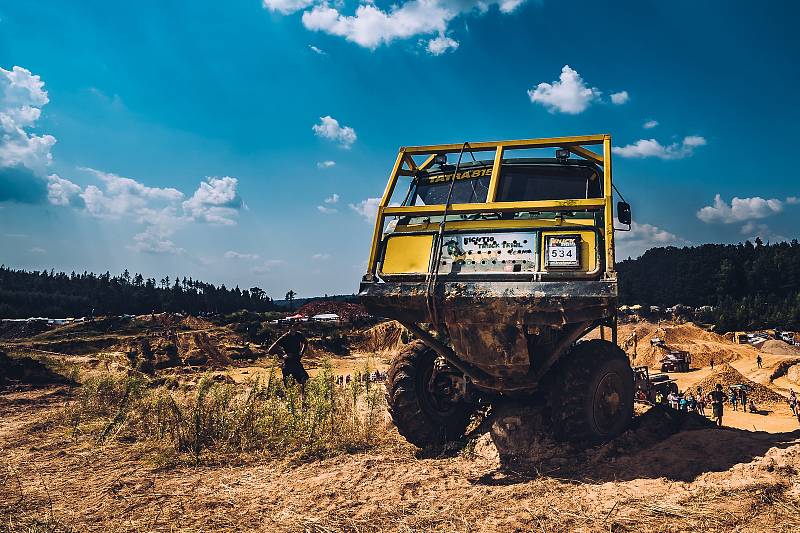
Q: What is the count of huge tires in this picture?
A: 2